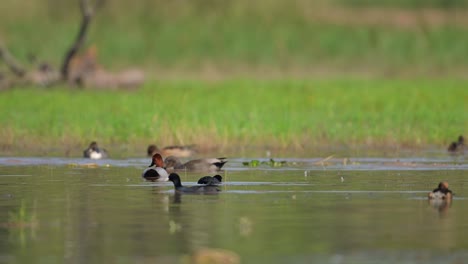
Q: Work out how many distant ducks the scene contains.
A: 3